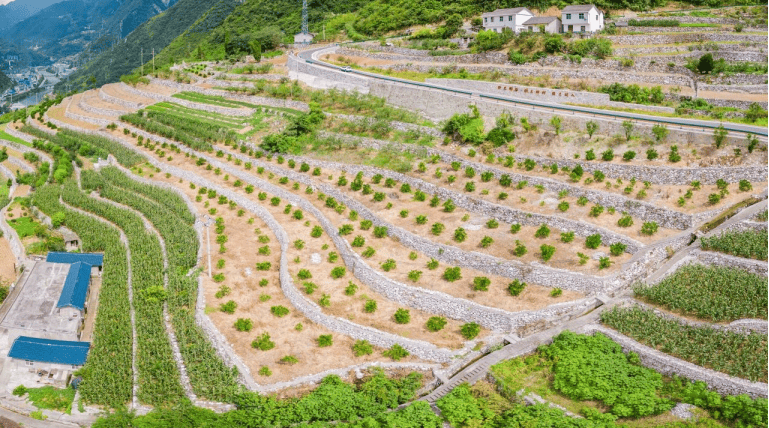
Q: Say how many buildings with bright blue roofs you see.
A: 3